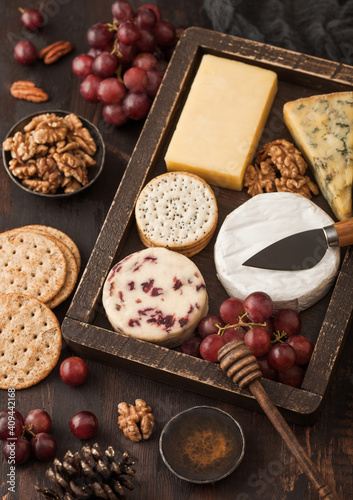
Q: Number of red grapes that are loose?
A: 4